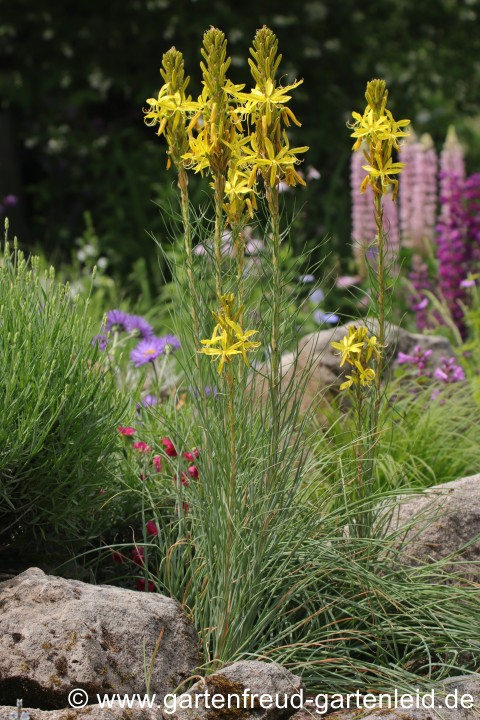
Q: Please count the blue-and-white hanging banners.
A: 0